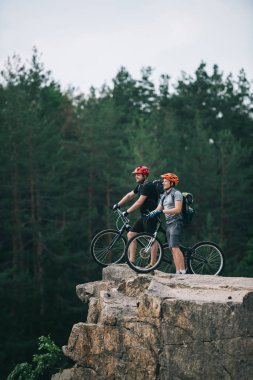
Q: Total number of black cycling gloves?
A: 2